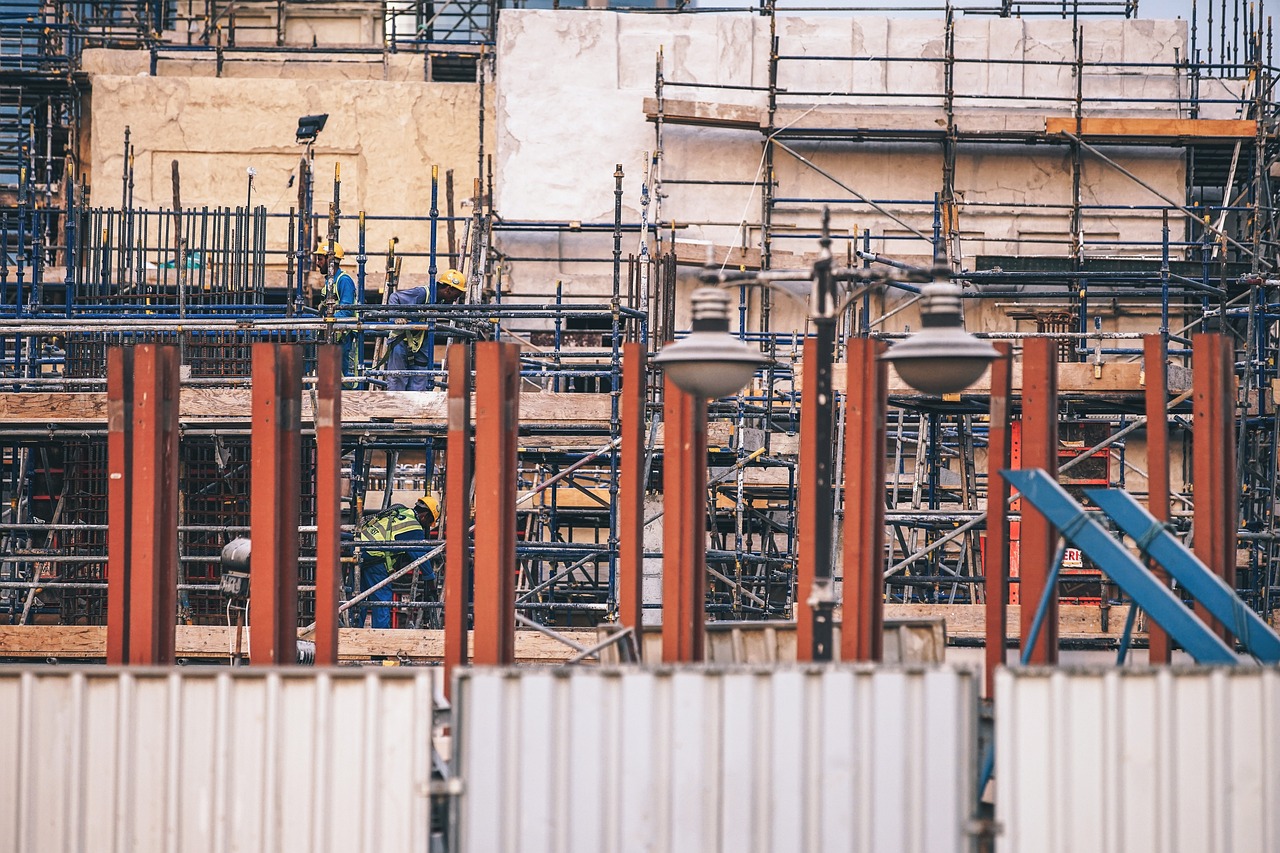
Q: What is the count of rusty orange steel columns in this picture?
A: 14